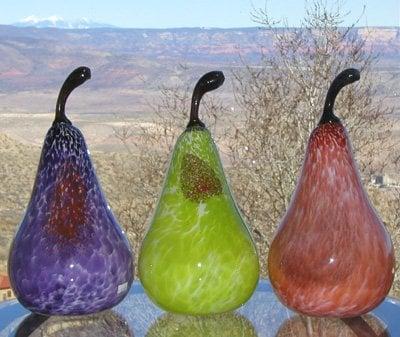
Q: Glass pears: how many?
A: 3